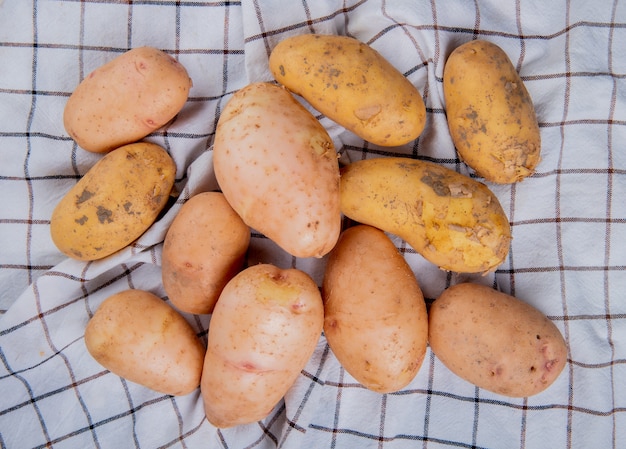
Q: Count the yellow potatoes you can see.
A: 4